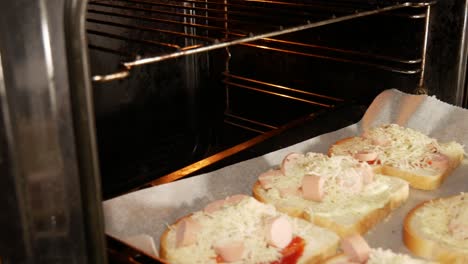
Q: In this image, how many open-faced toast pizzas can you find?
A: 5